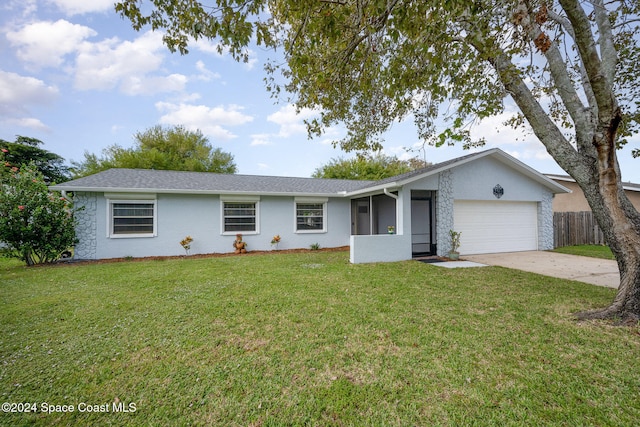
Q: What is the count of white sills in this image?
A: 3